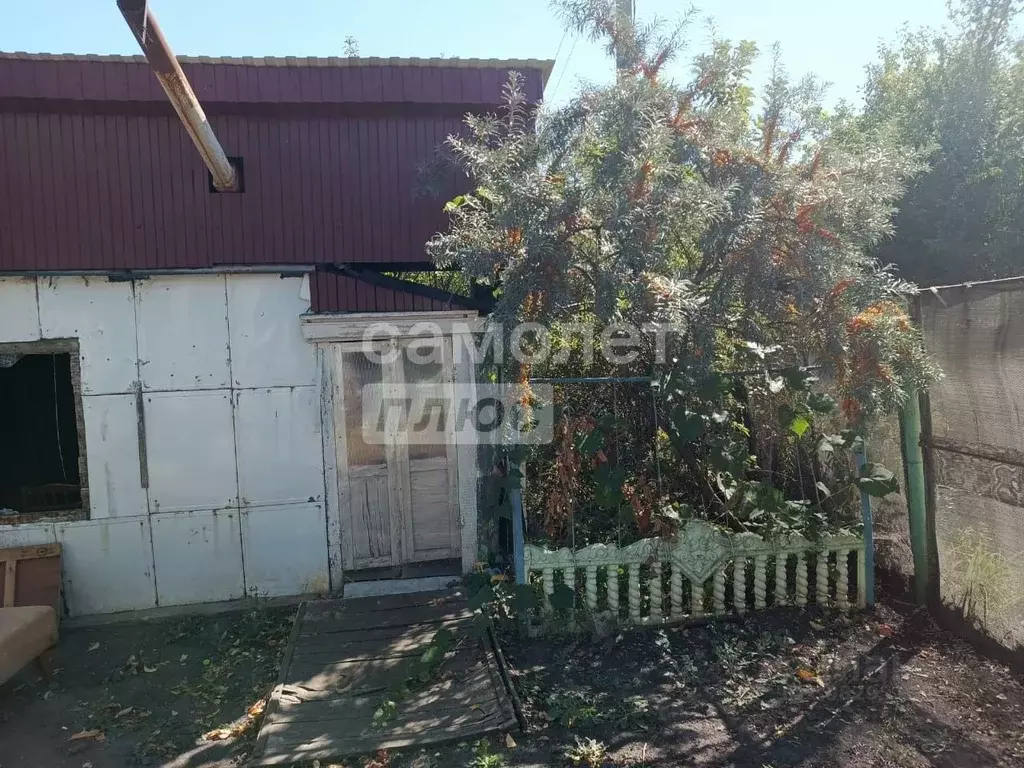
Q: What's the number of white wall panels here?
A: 11